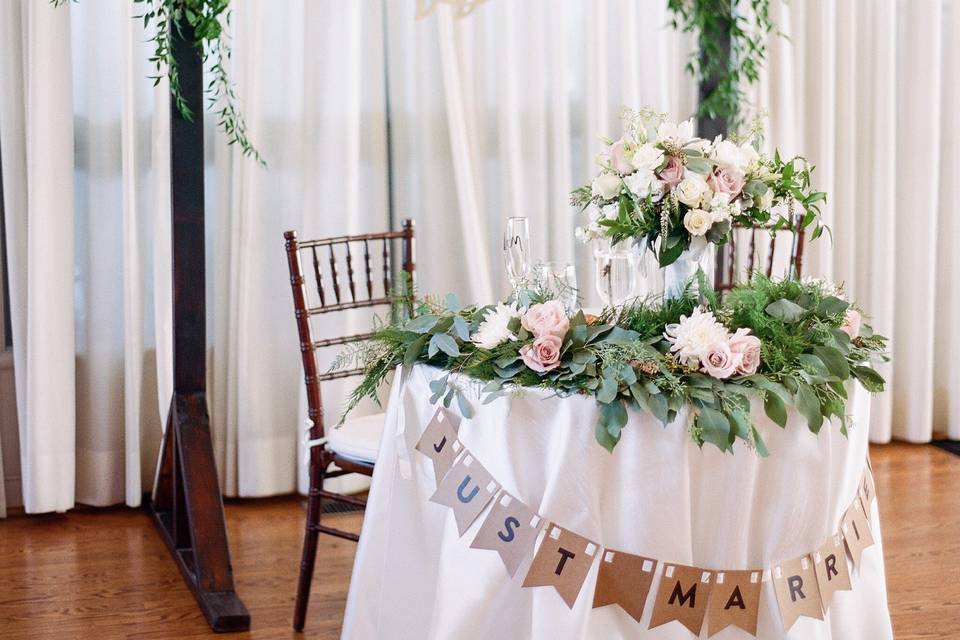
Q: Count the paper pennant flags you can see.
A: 11